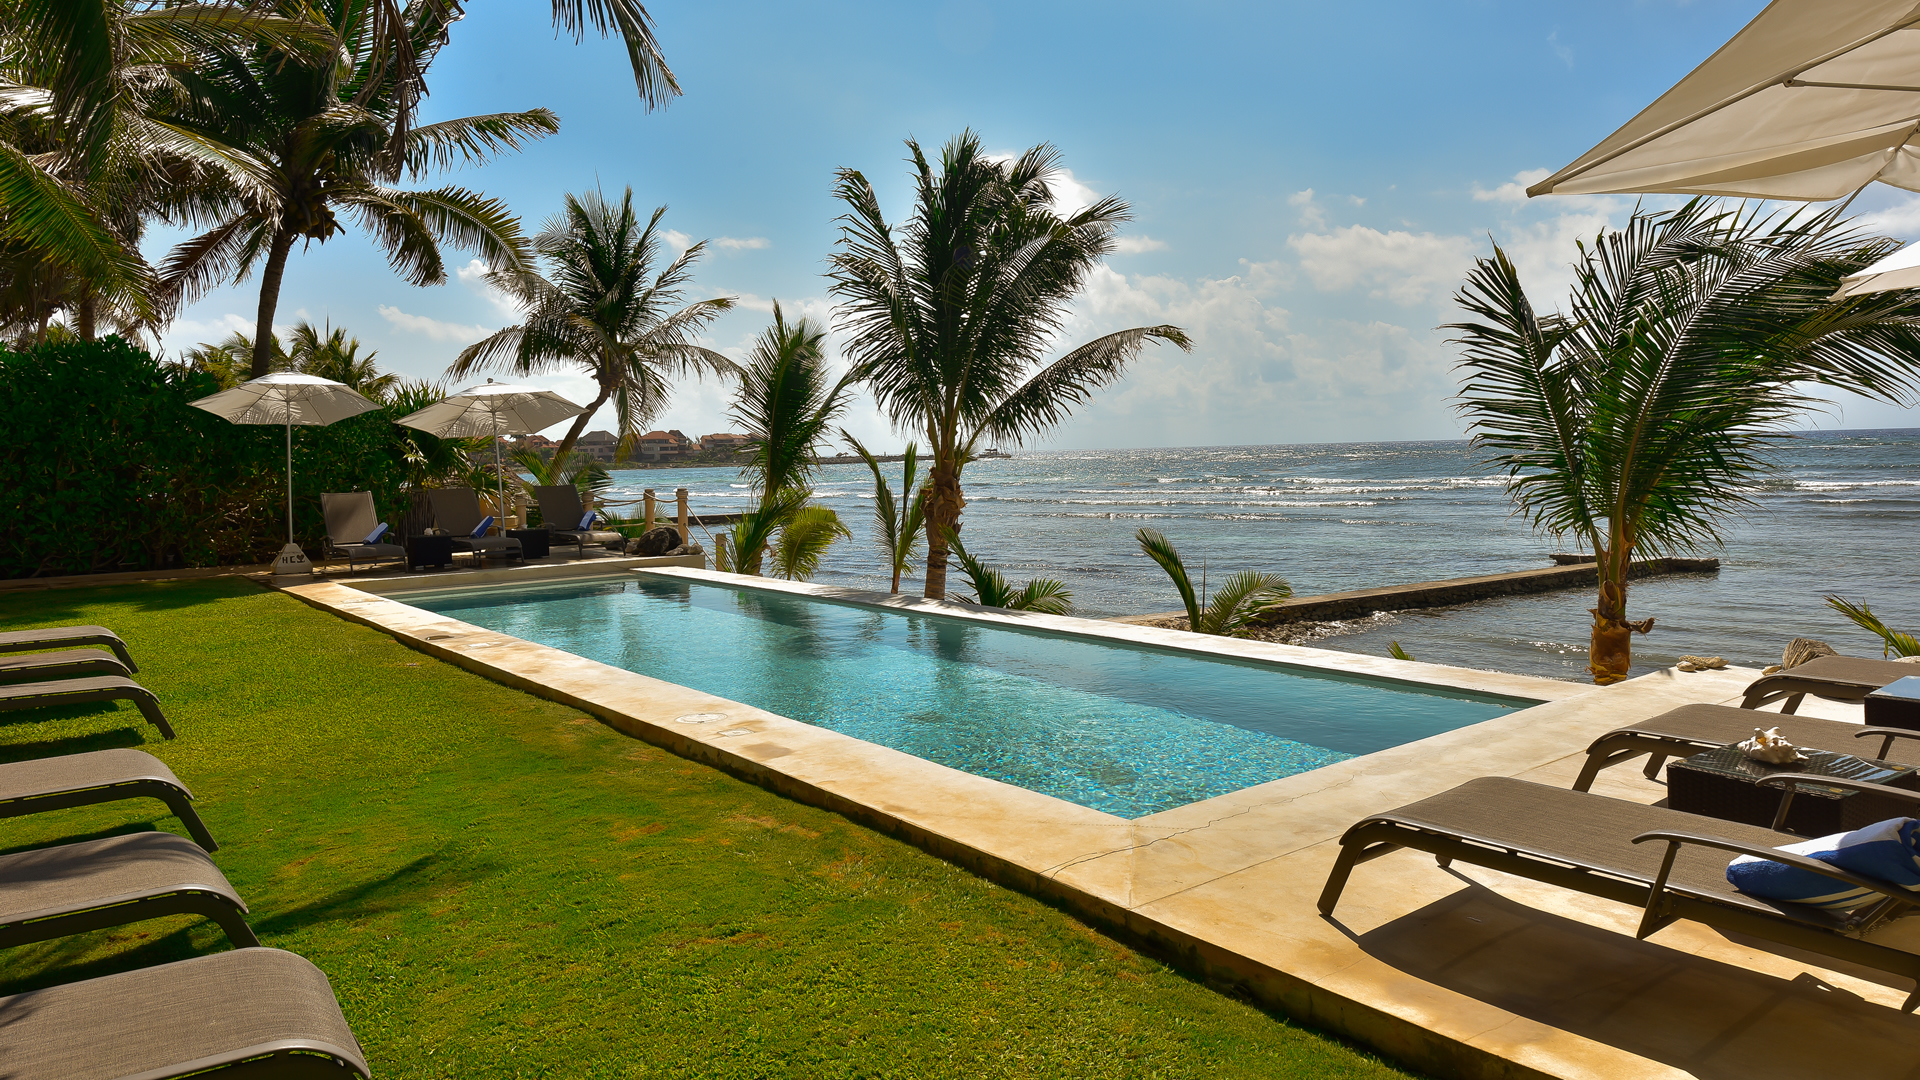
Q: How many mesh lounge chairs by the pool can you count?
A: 12